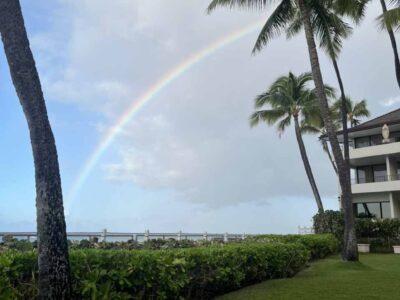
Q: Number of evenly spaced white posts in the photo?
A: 6